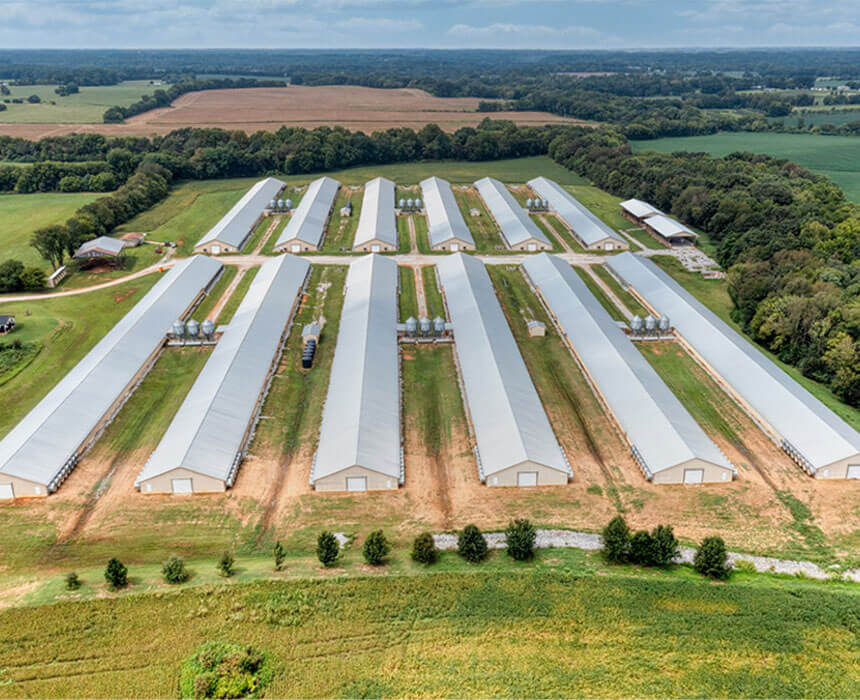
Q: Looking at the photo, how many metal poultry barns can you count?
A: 12